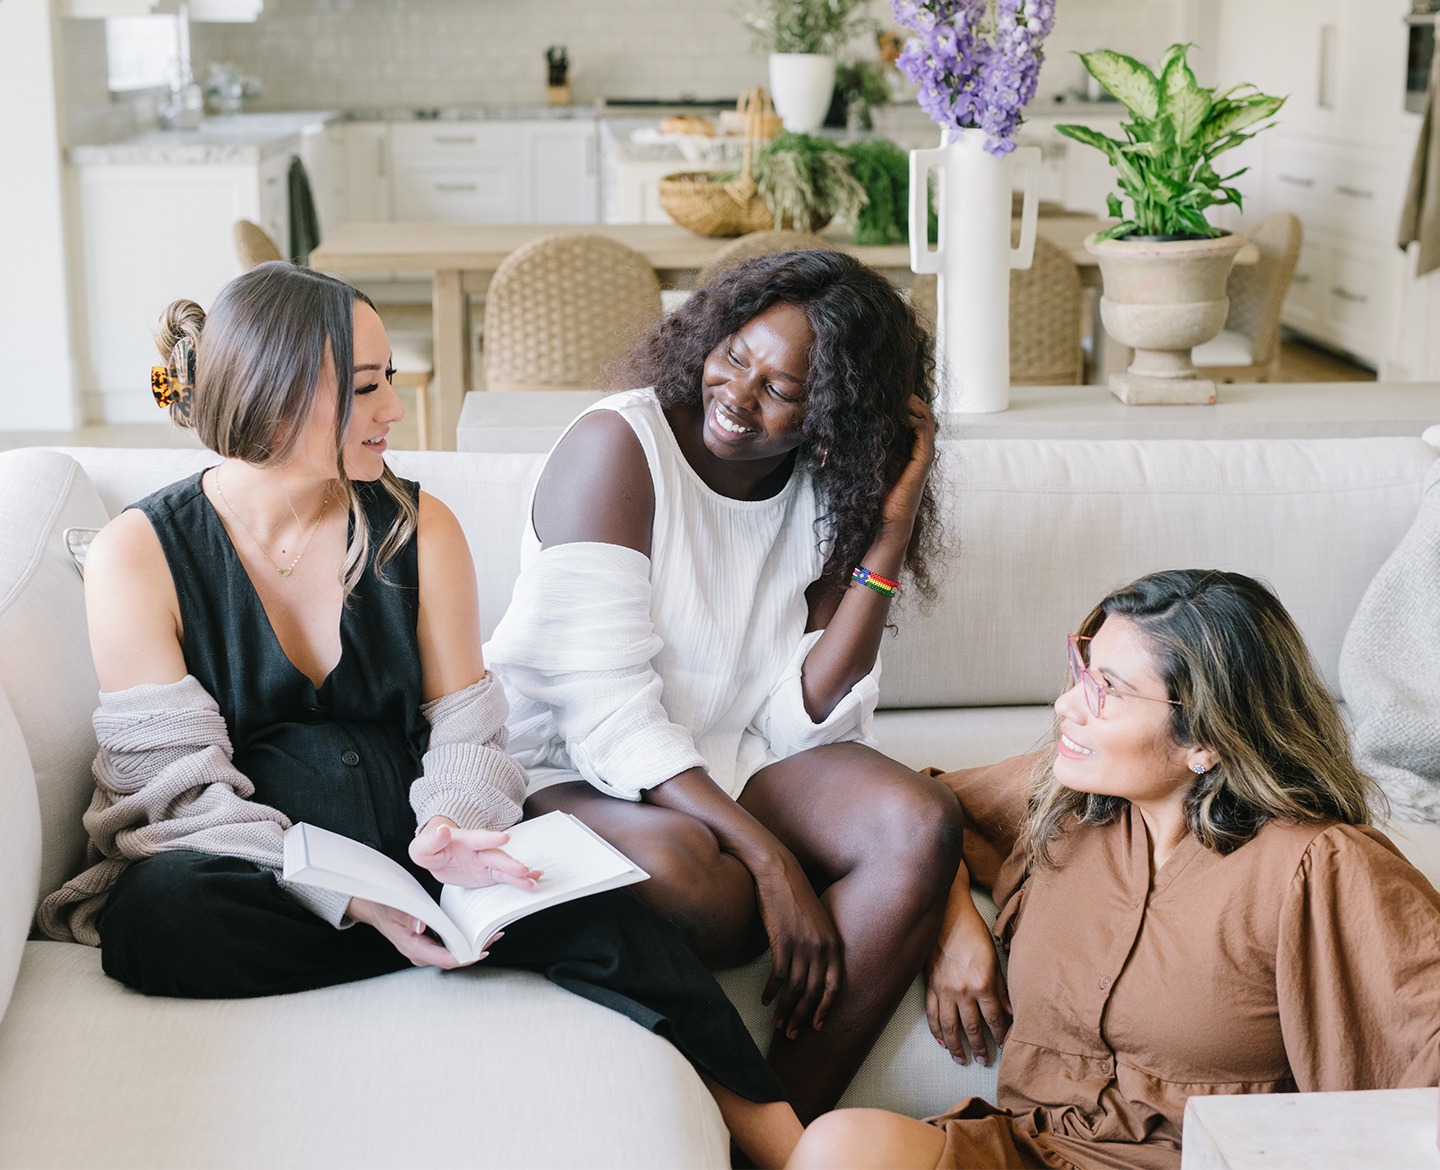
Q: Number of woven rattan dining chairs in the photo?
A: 5